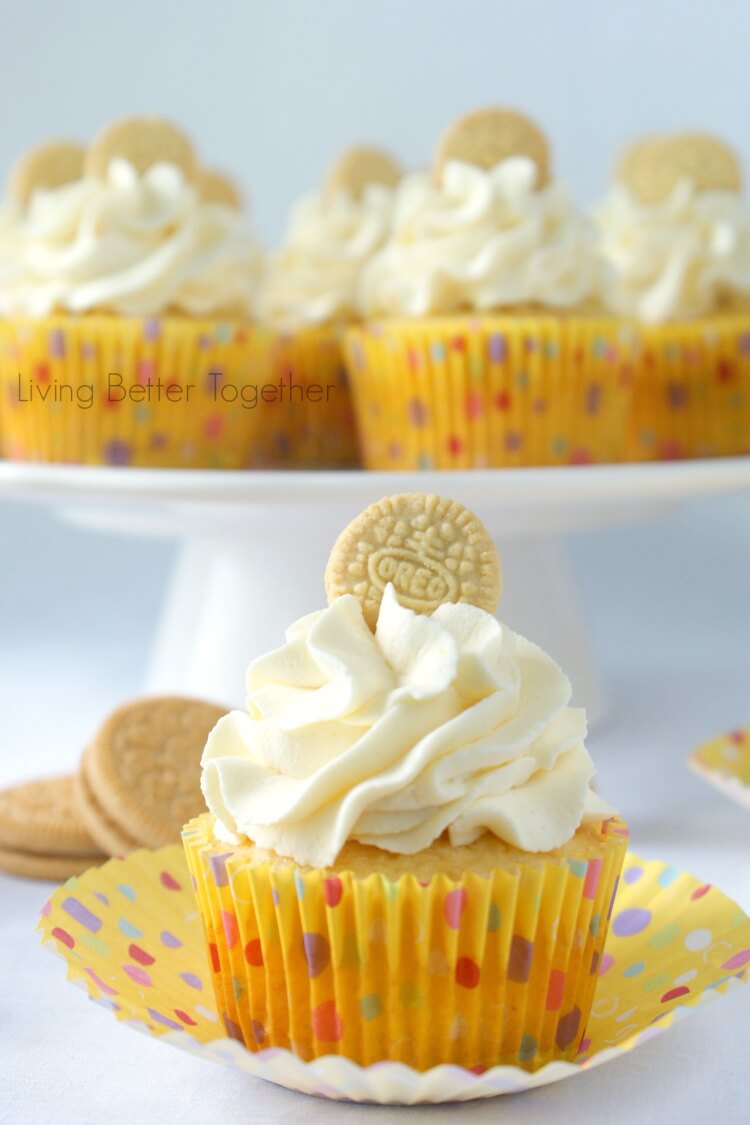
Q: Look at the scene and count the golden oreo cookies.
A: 10